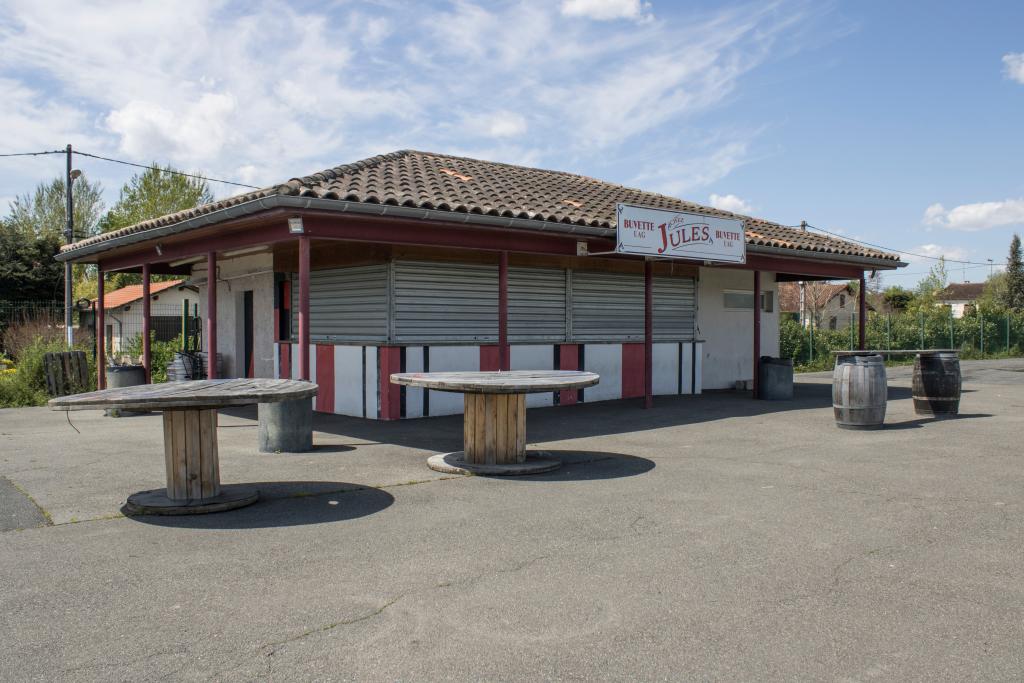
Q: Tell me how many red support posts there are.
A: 8